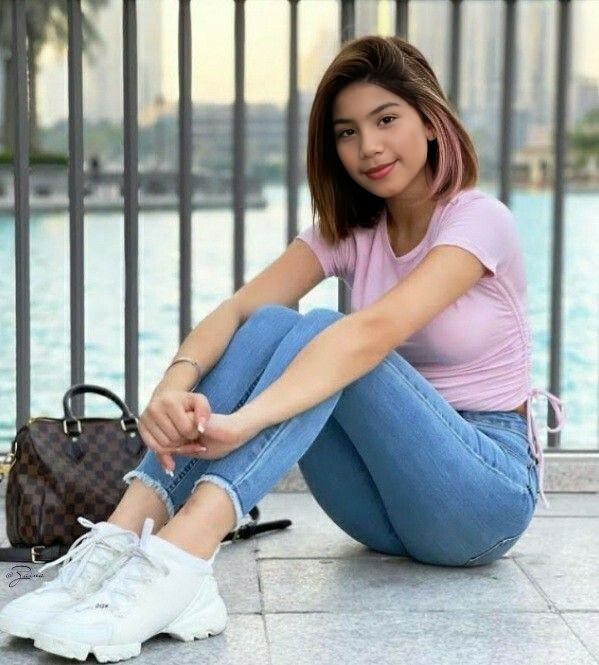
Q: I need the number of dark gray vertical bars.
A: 11